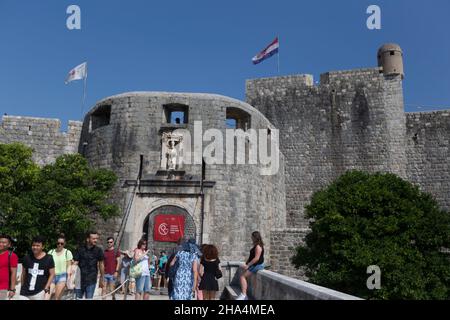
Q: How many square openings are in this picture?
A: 3